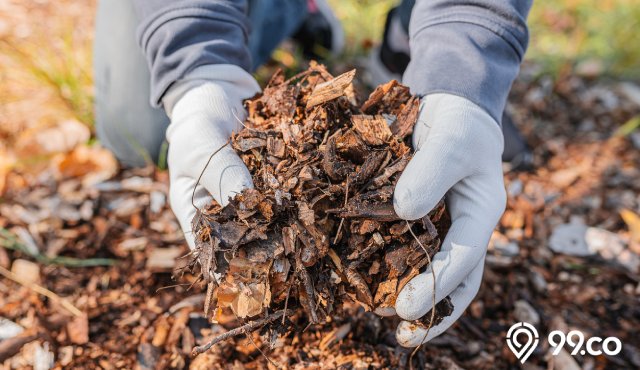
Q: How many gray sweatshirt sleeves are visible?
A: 2